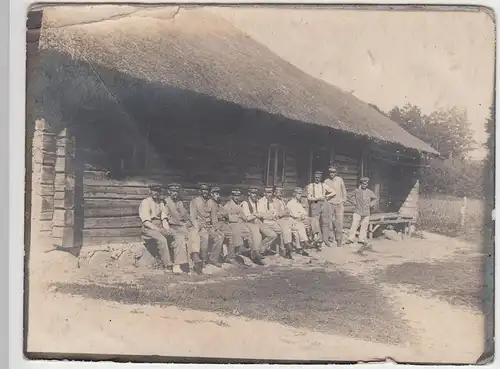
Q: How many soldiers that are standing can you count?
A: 3